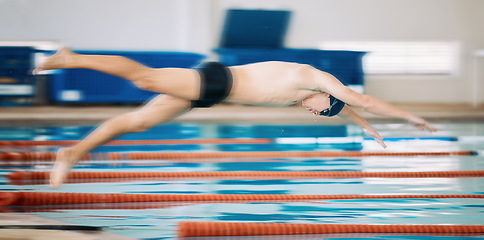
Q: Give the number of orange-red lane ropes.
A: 5